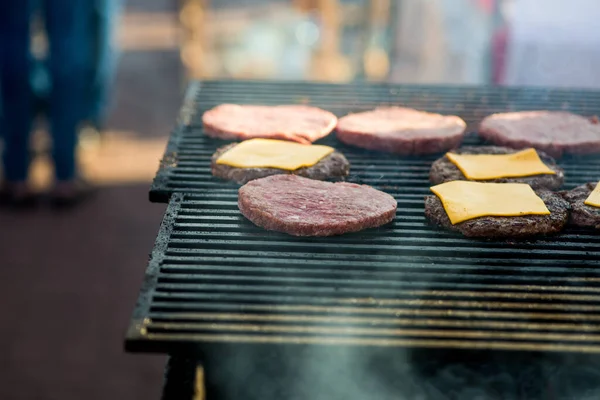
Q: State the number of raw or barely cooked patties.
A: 4